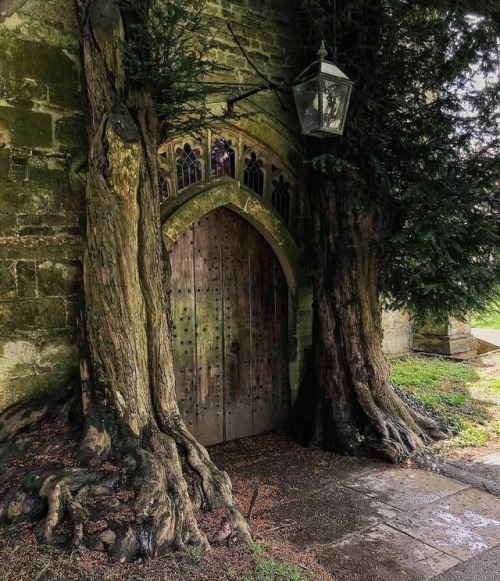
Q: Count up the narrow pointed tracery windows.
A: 5